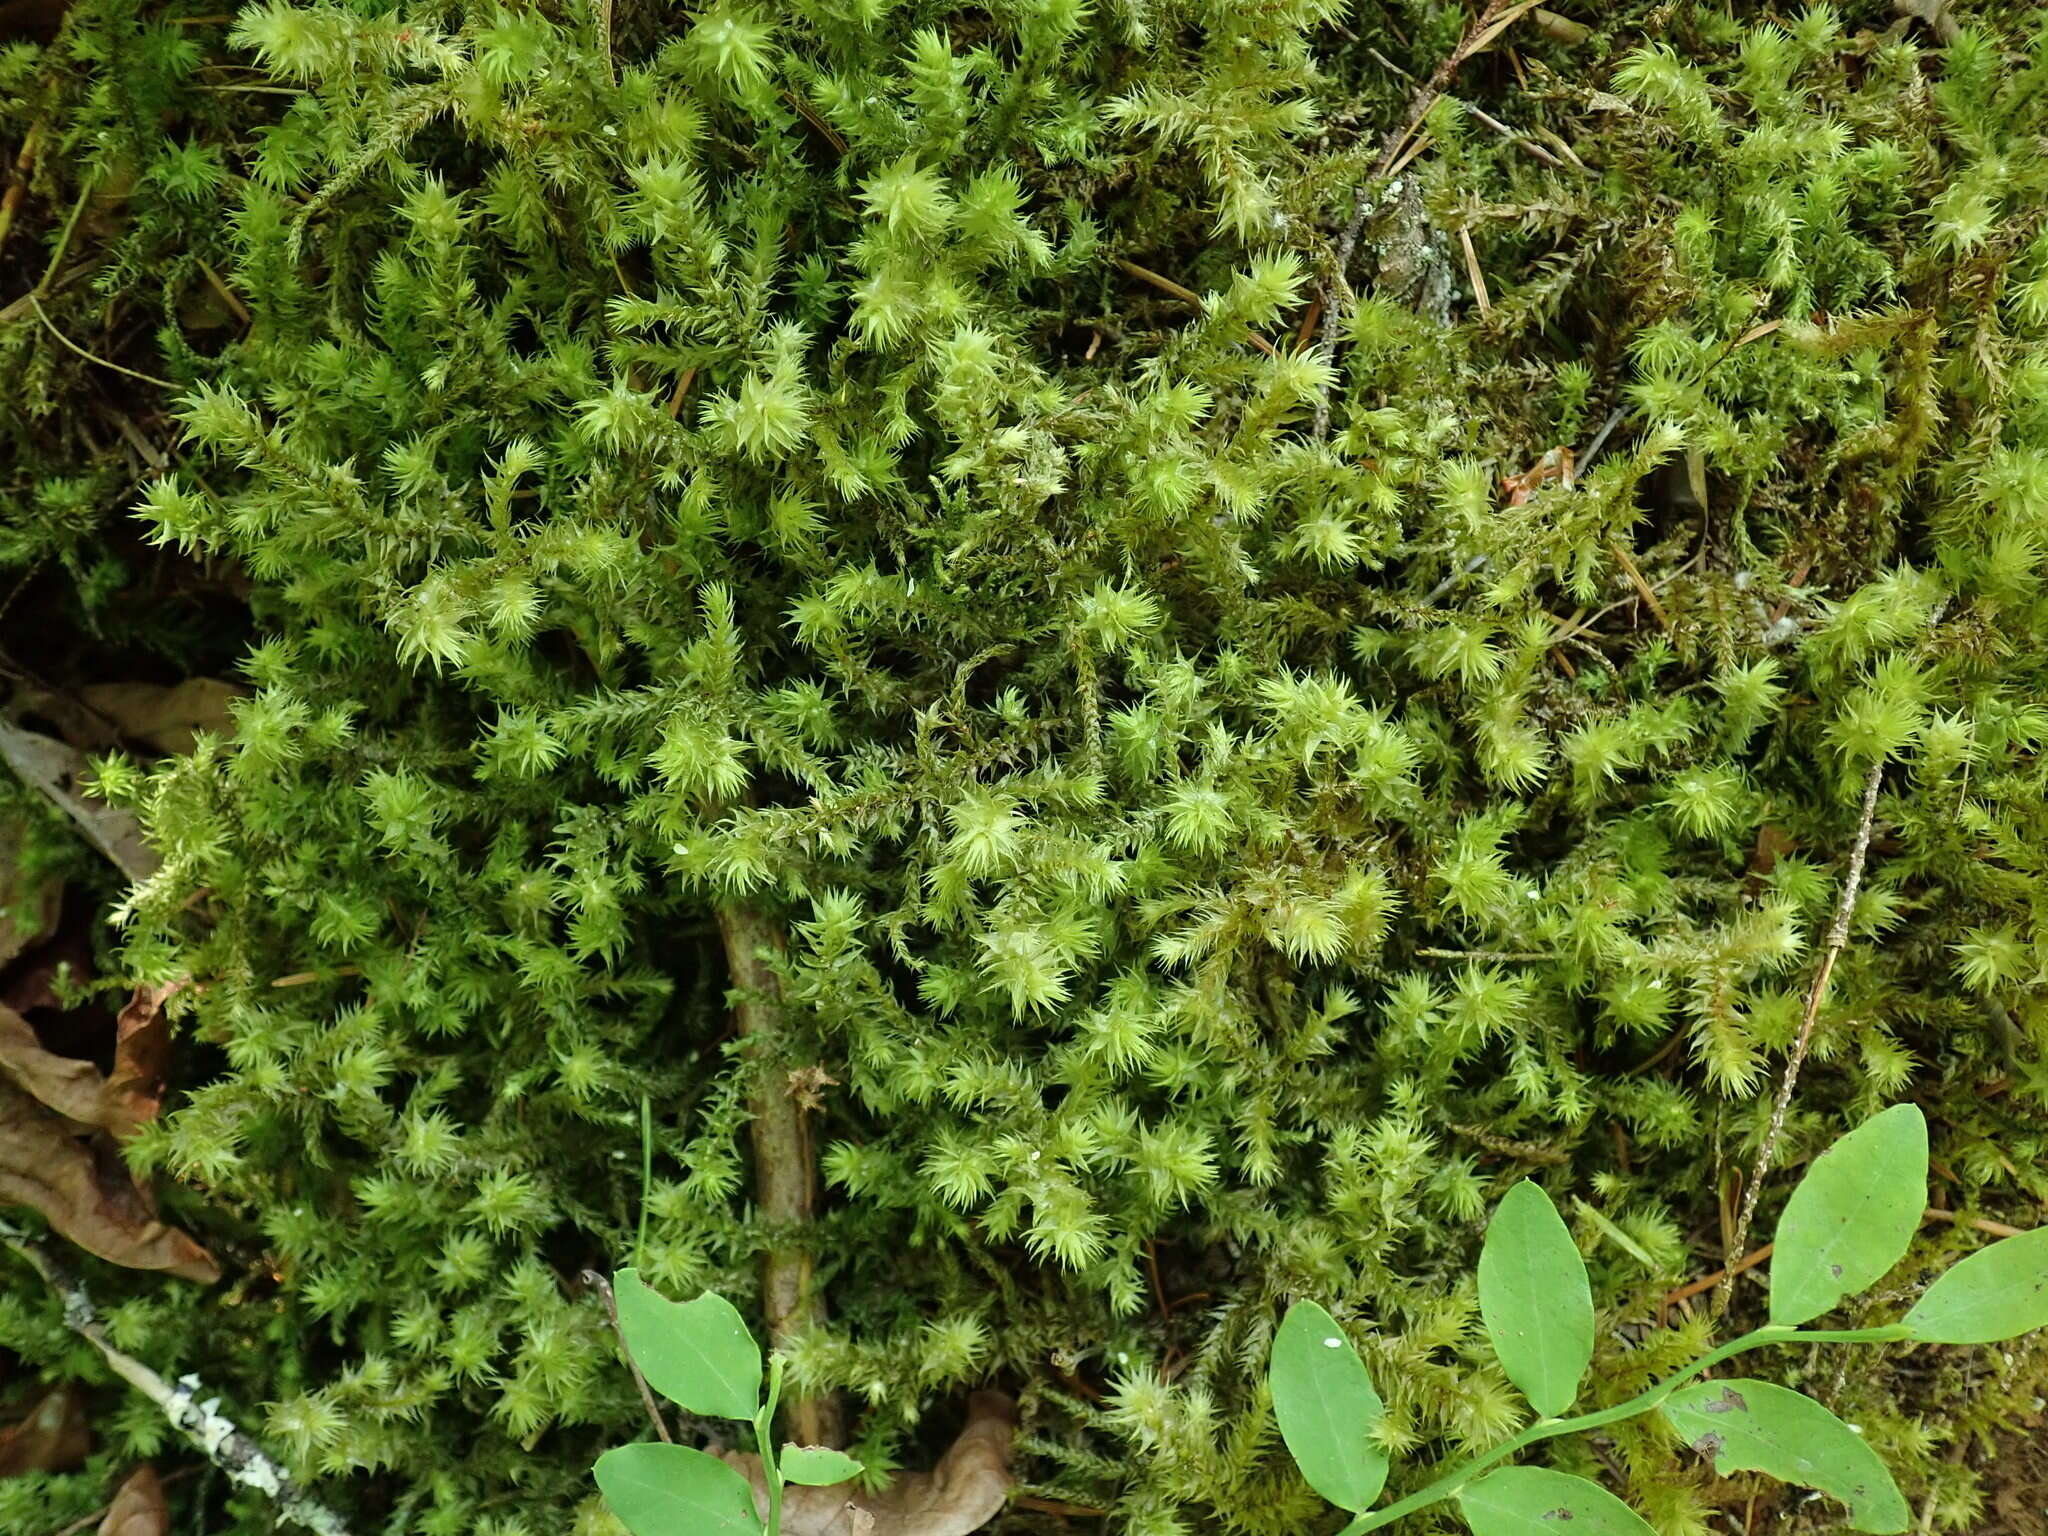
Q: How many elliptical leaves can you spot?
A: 9